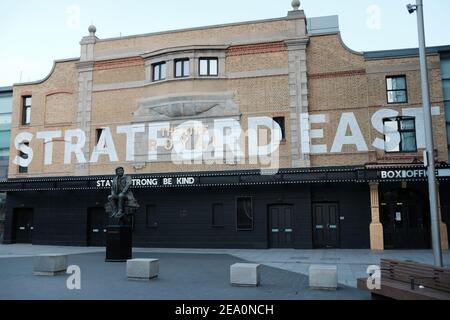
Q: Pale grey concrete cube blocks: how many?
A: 4